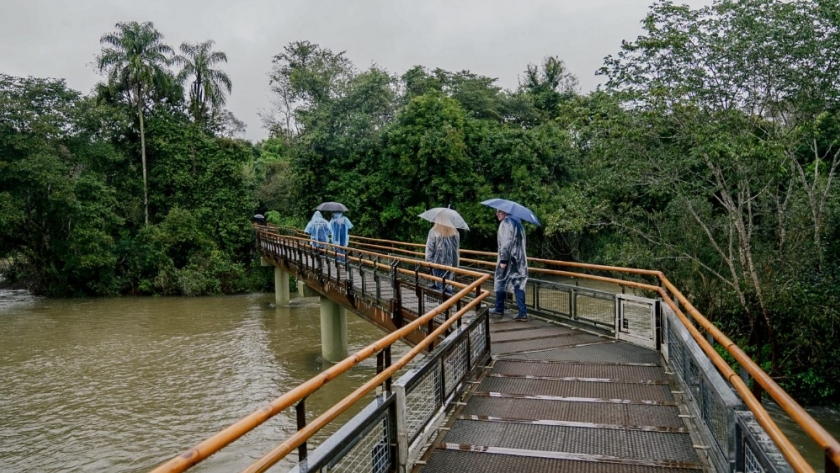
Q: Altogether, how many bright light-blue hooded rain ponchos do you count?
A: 2